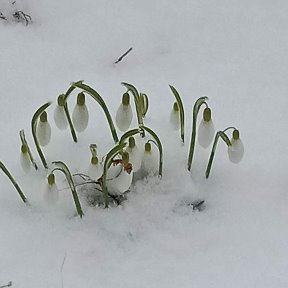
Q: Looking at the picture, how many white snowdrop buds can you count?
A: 13